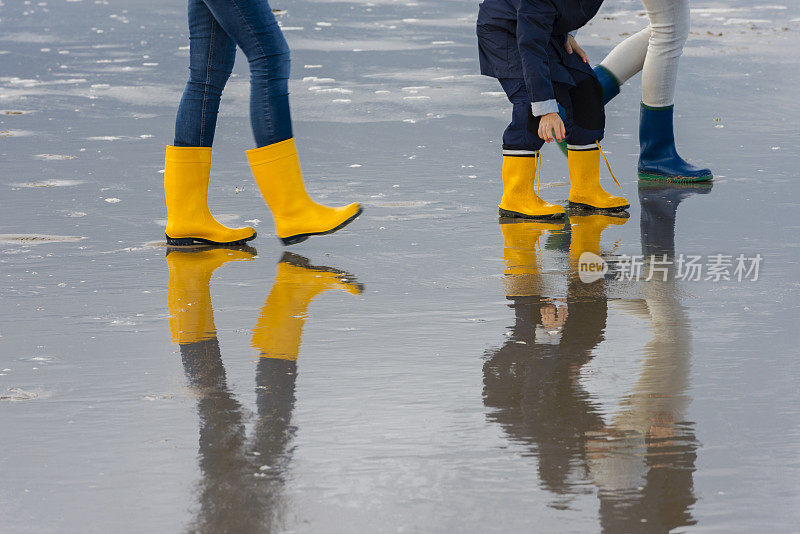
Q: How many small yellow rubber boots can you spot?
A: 2